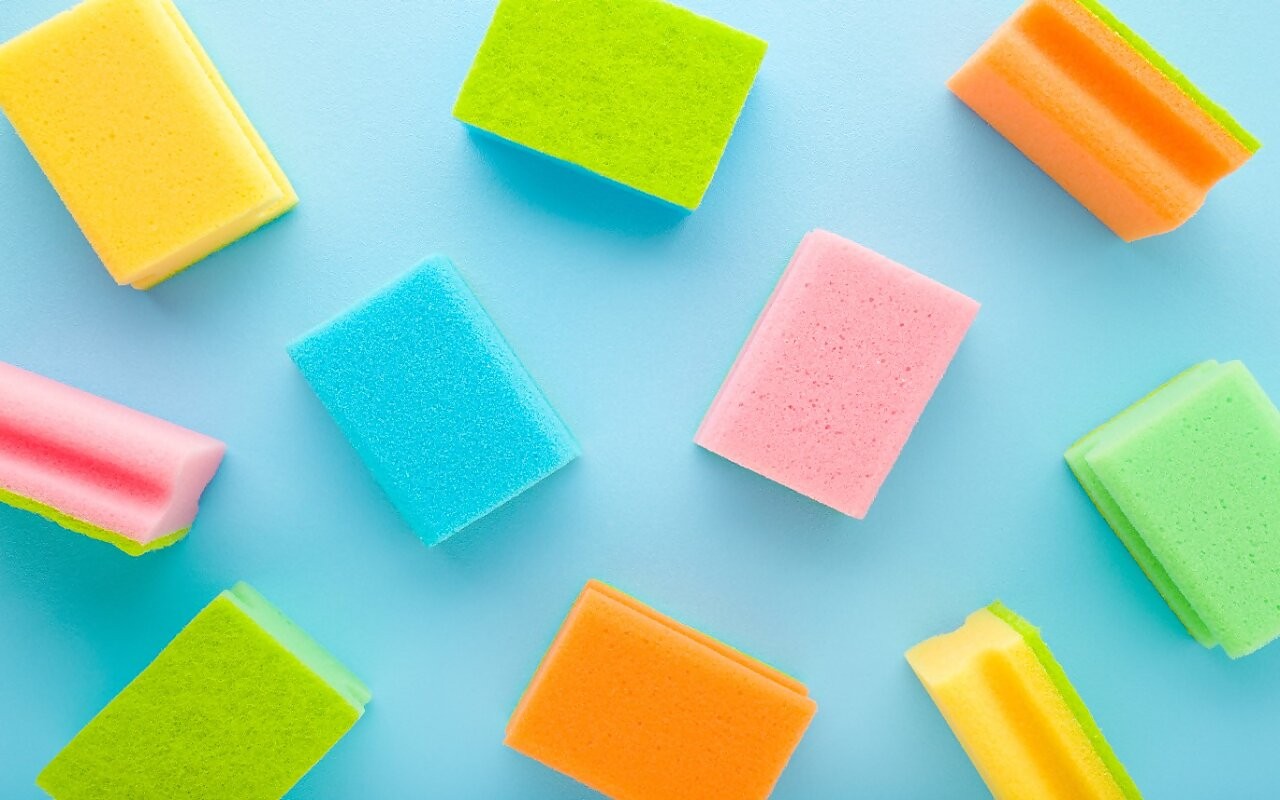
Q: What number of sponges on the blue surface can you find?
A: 10